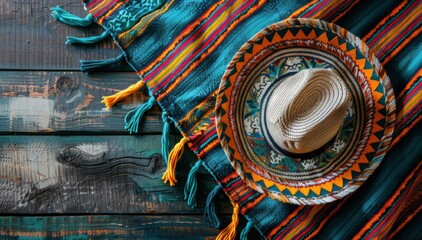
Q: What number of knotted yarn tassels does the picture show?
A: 11